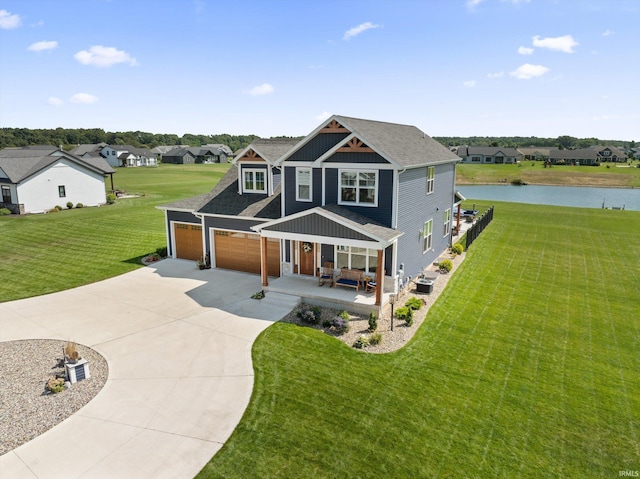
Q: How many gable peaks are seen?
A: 4